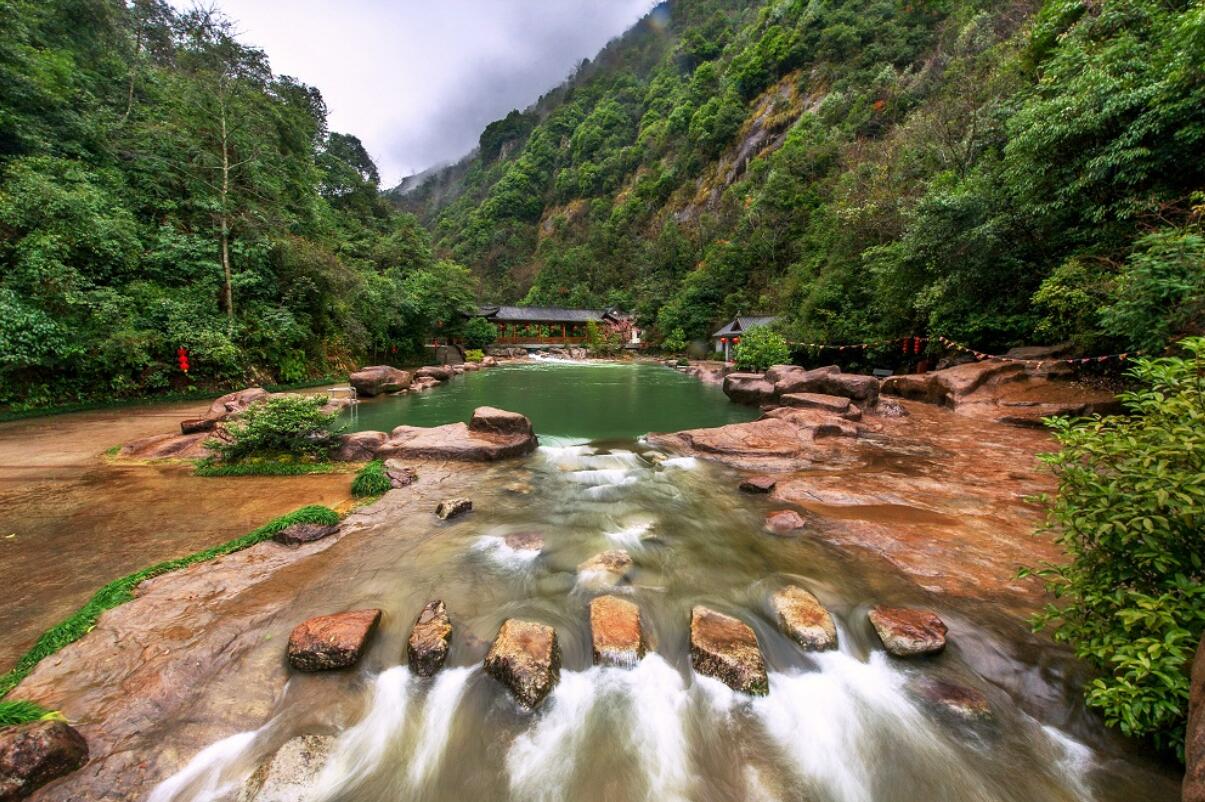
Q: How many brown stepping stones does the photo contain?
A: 7